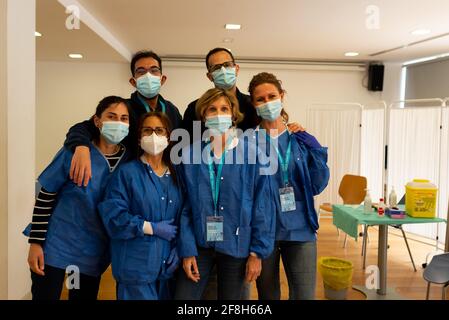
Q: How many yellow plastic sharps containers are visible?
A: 1